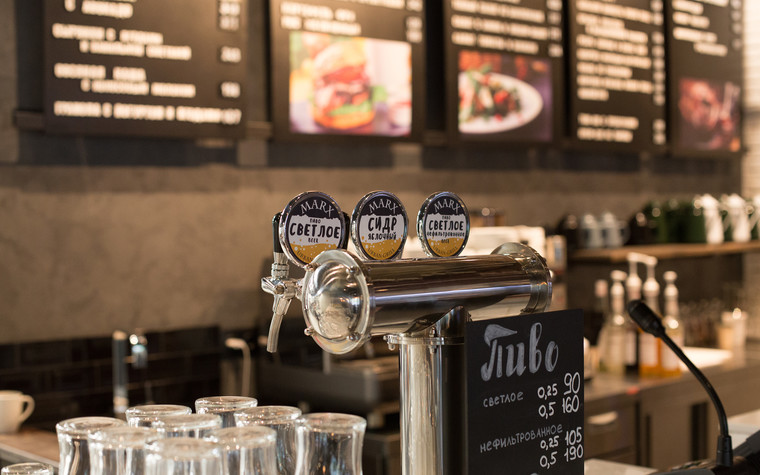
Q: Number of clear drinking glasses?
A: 10